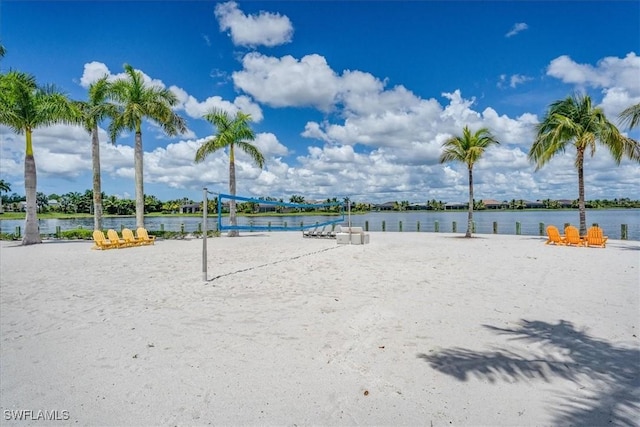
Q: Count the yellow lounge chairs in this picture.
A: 4